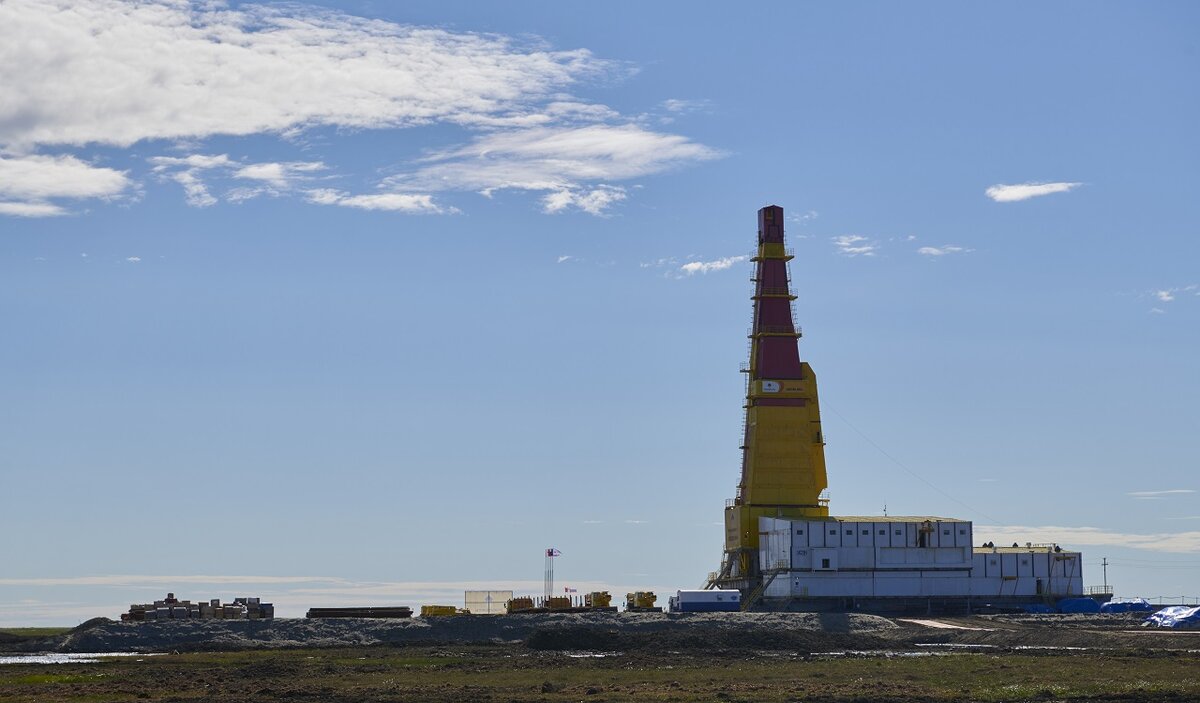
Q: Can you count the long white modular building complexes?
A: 1